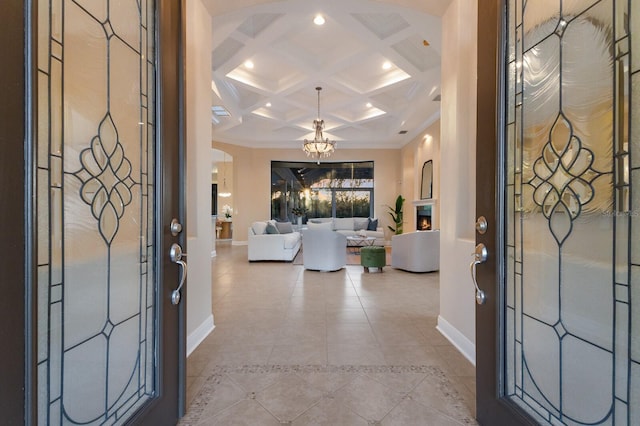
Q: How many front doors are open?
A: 2